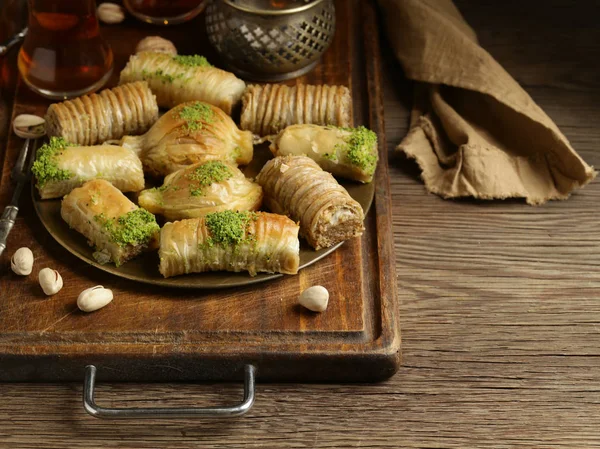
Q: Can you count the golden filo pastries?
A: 10